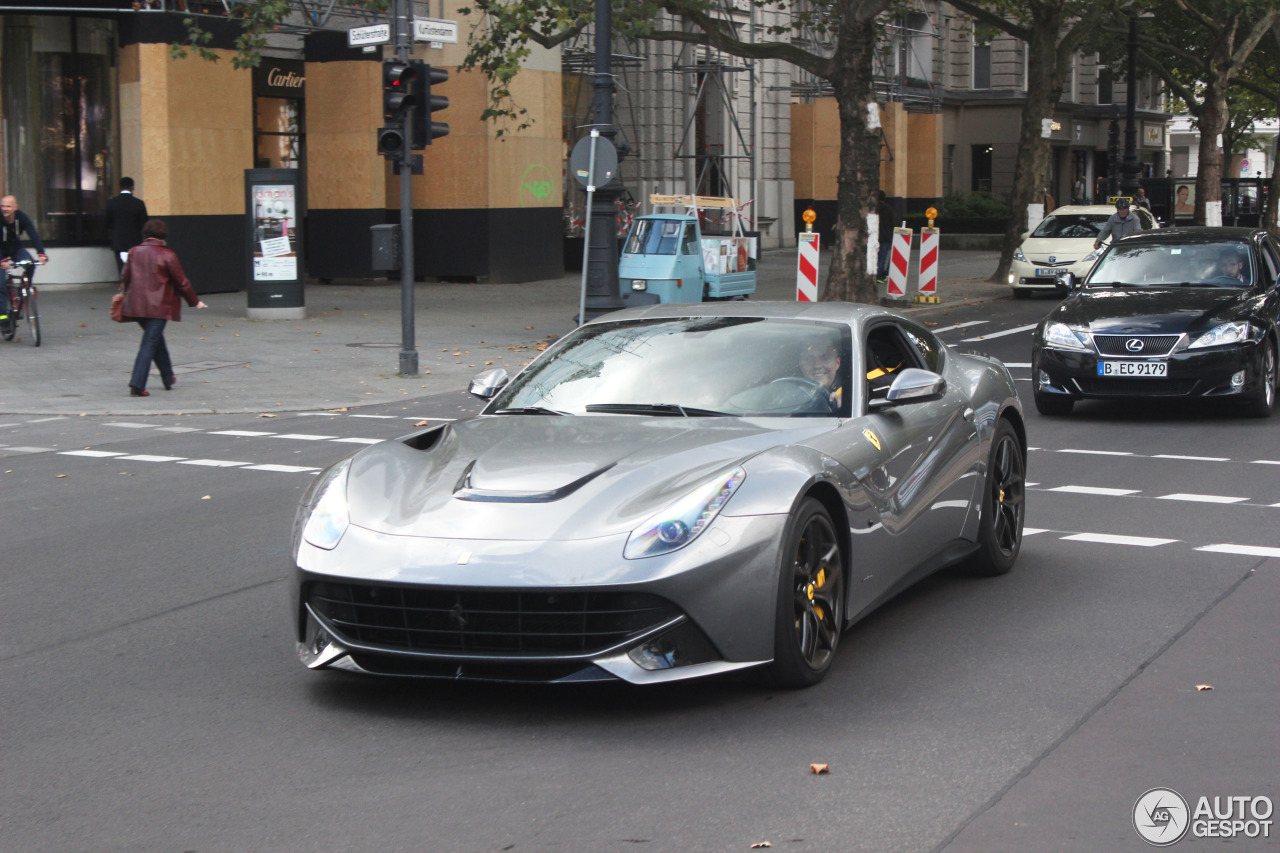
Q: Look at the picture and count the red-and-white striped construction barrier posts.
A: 3